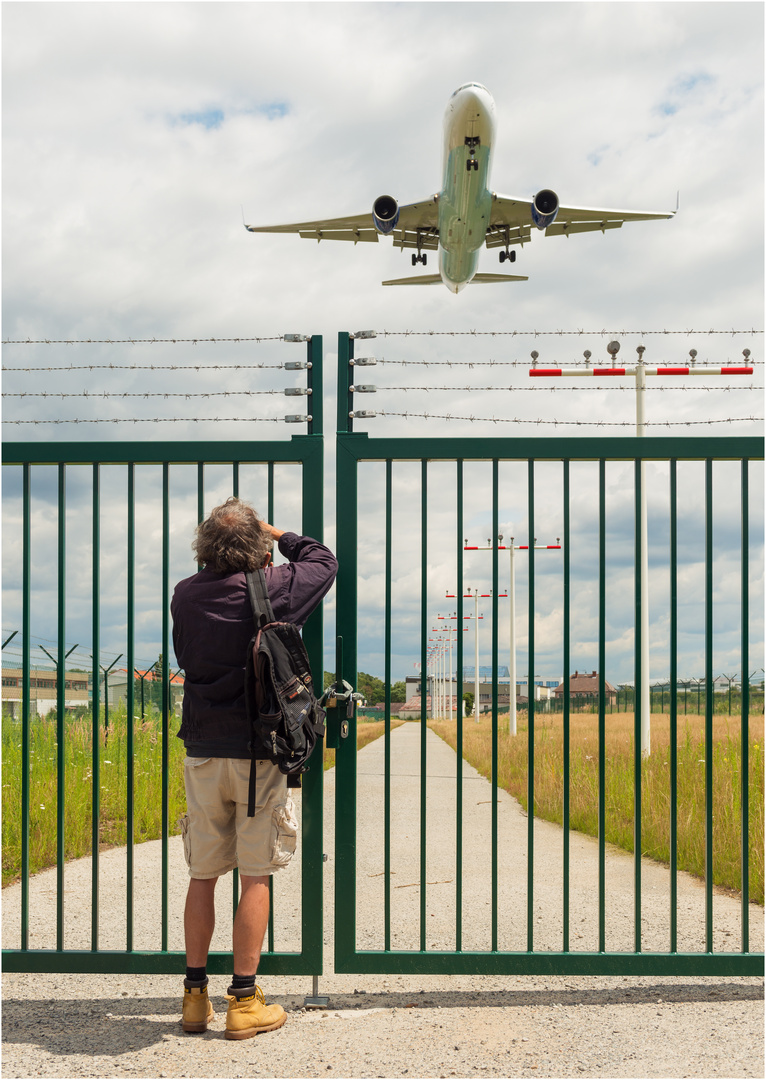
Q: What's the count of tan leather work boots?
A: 2